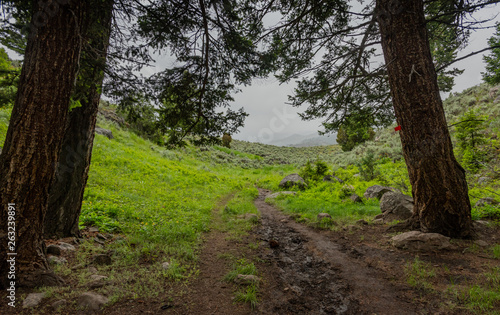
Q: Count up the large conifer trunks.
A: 3